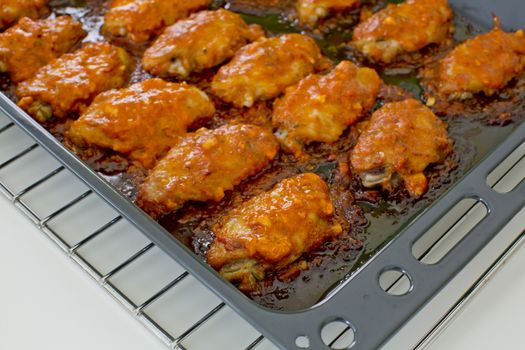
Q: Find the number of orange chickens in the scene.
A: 14